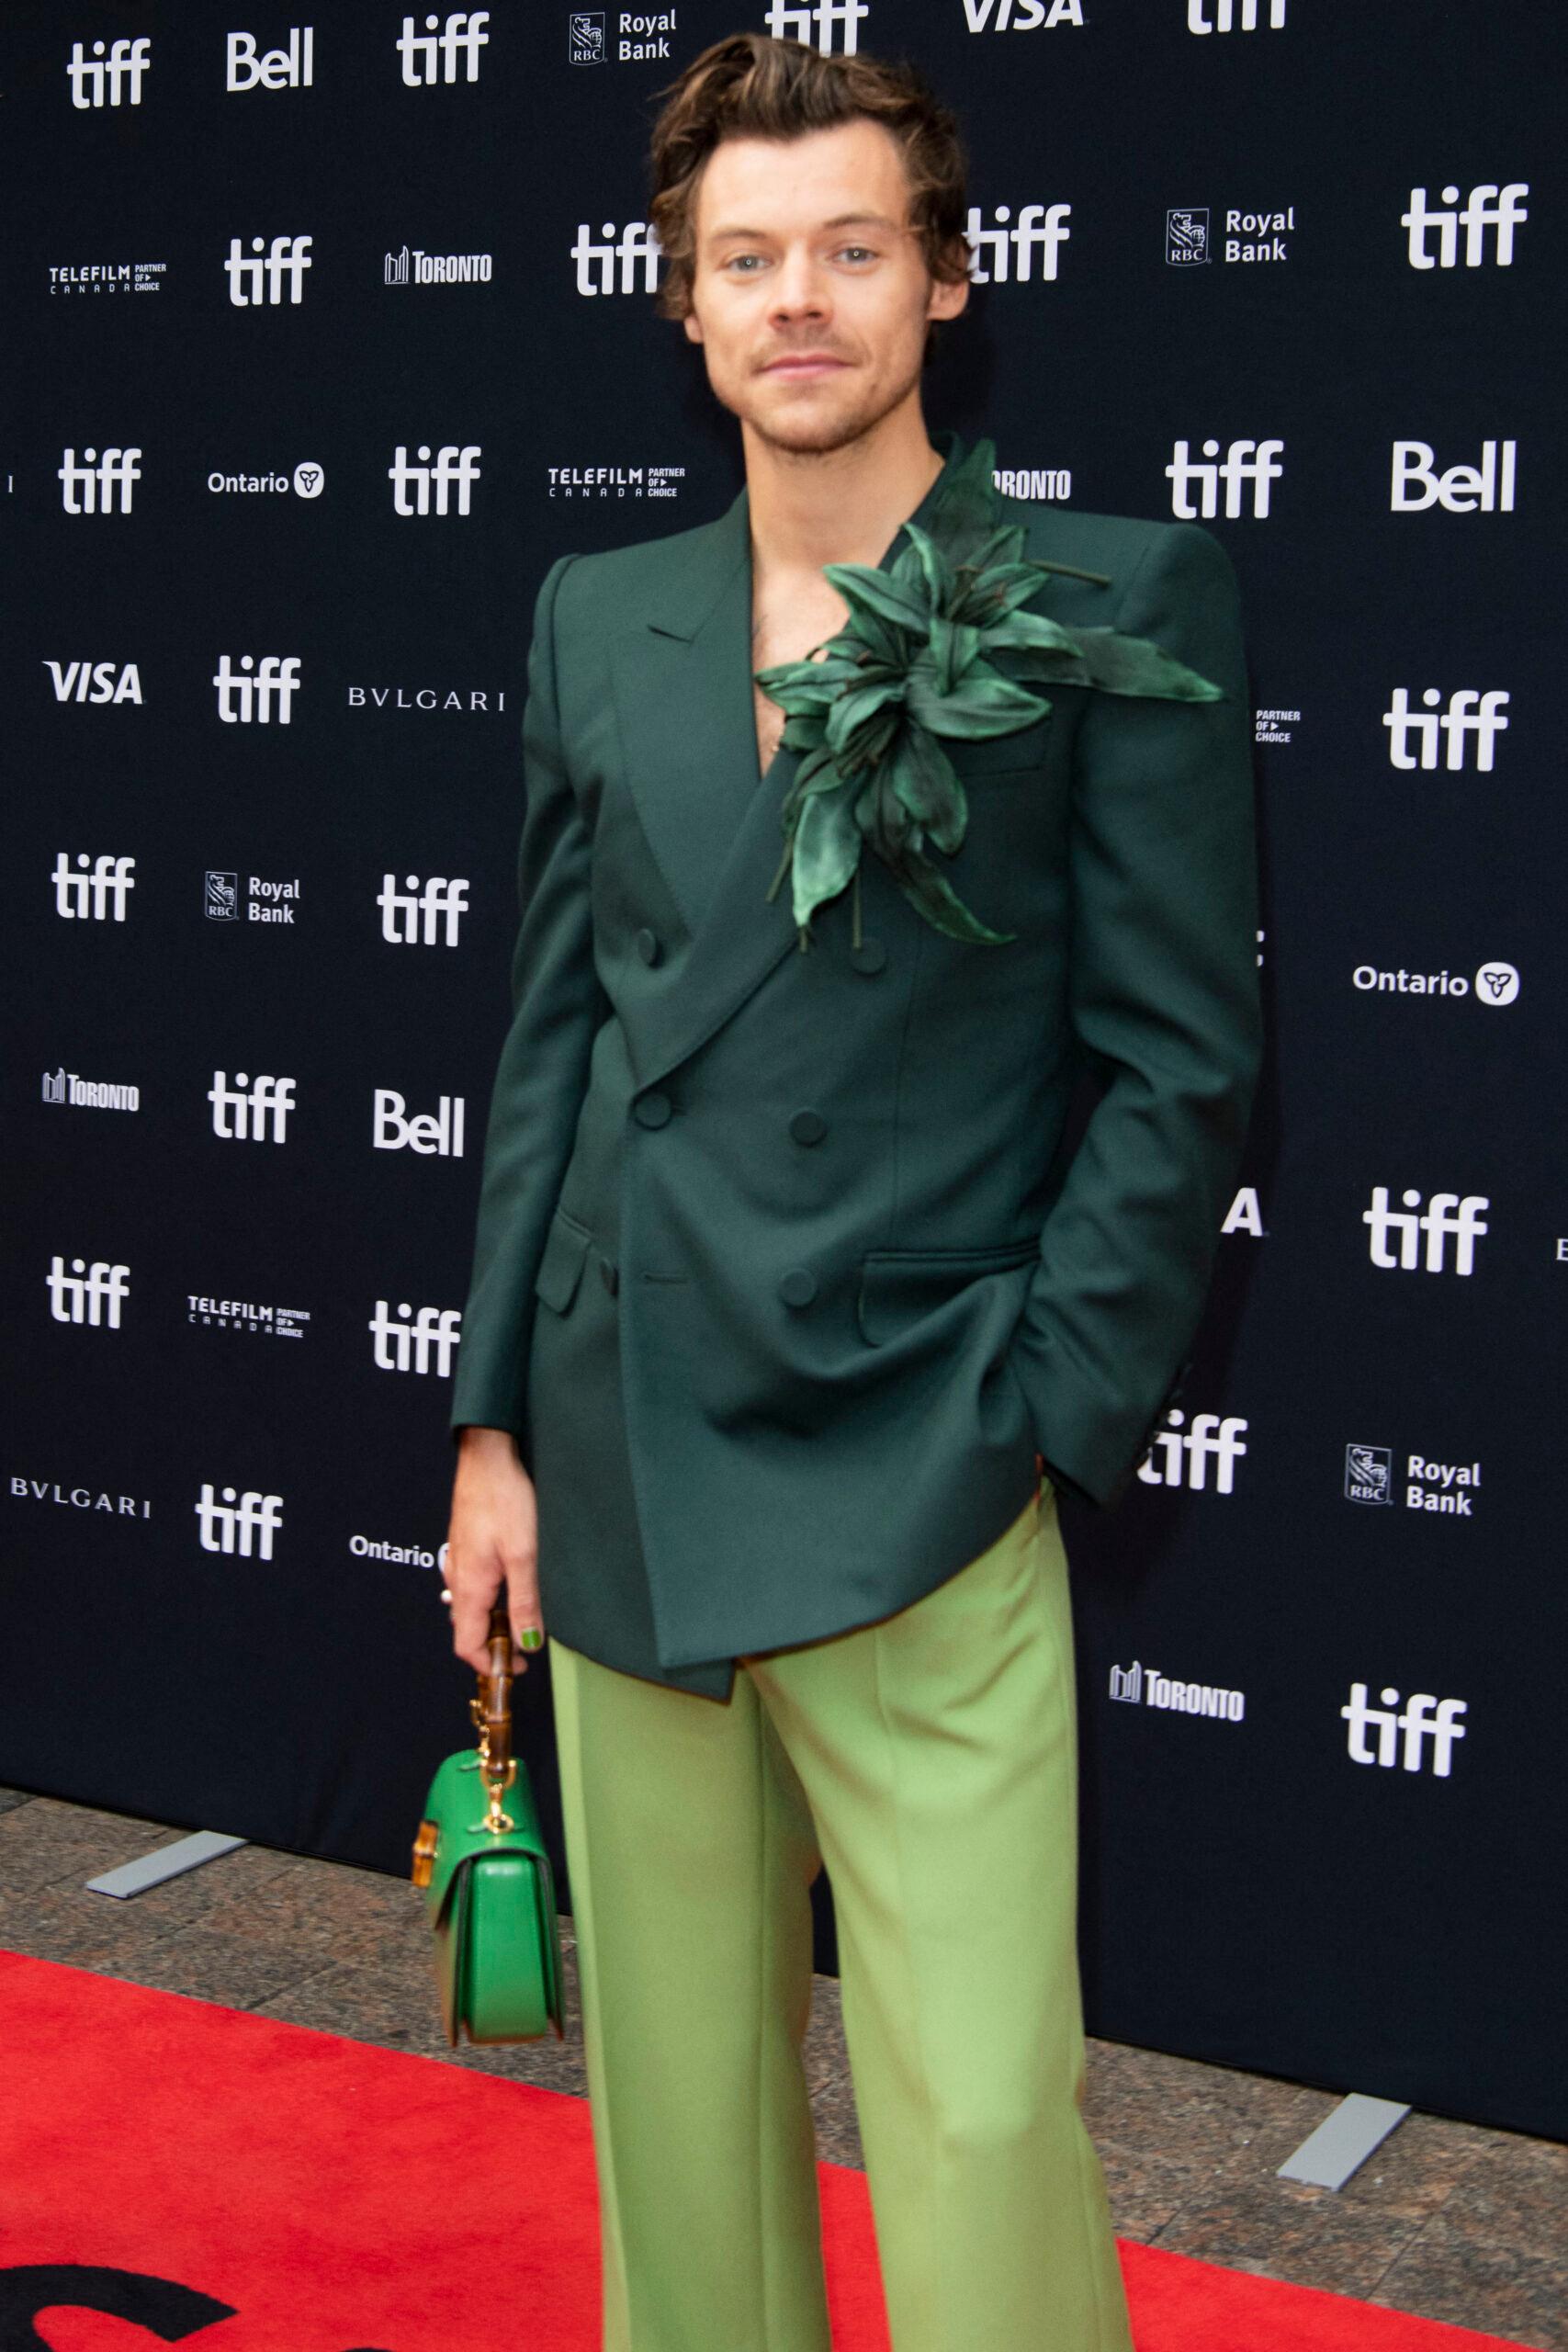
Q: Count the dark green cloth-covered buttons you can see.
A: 6